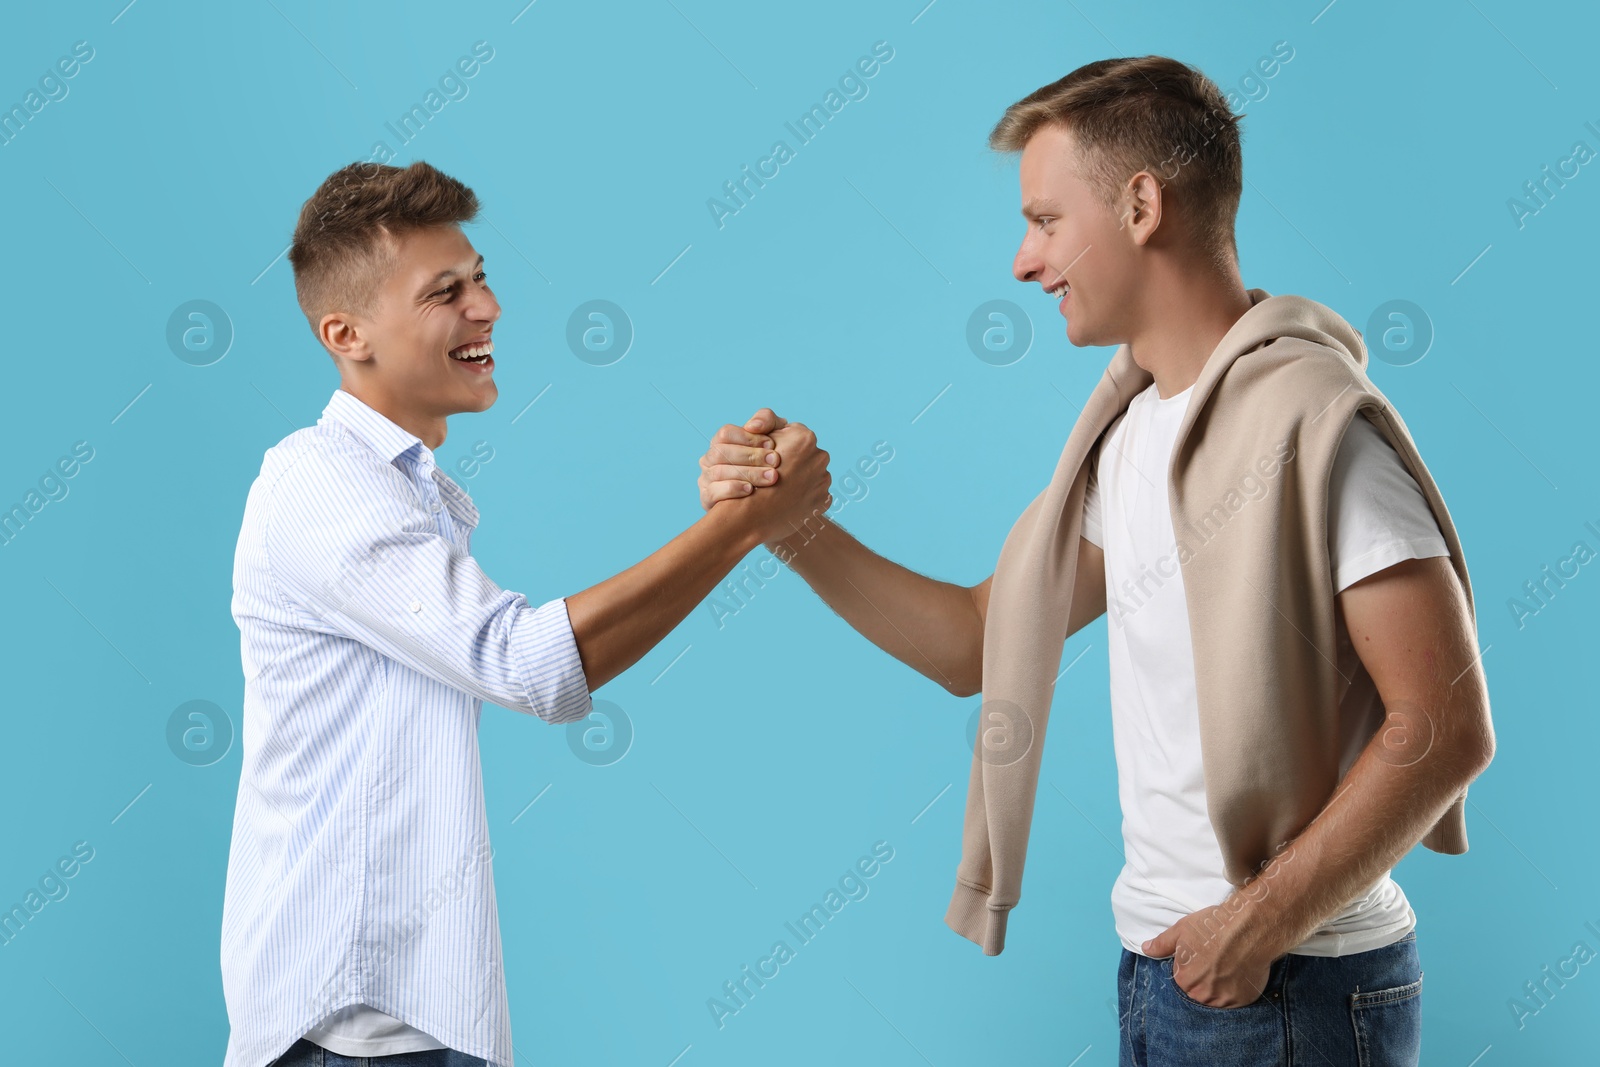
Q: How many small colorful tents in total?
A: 0